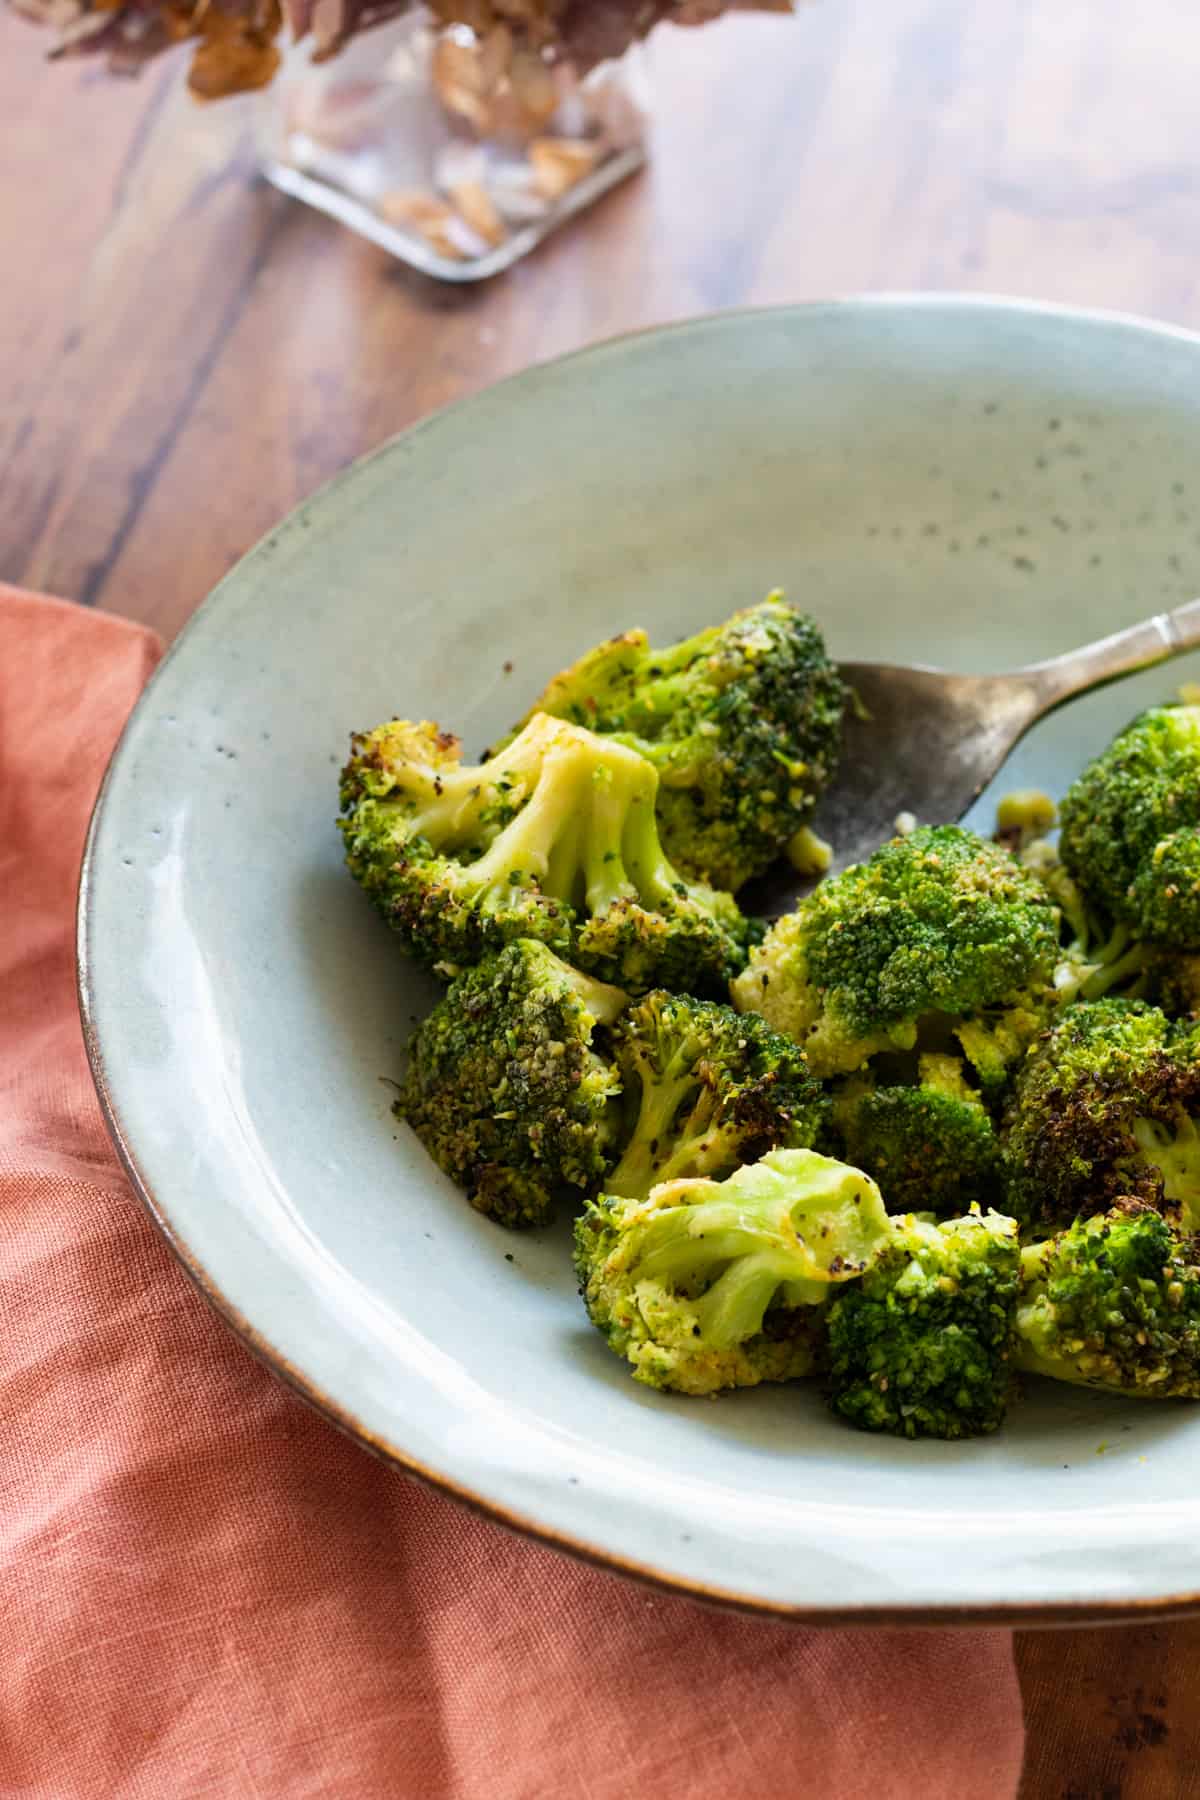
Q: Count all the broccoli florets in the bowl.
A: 11